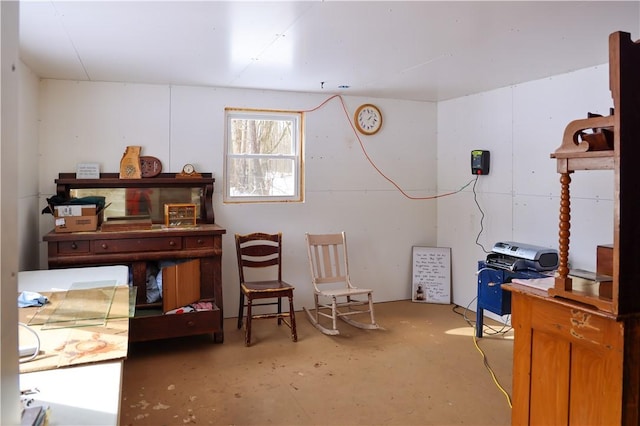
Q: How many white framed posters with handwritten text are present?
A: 1